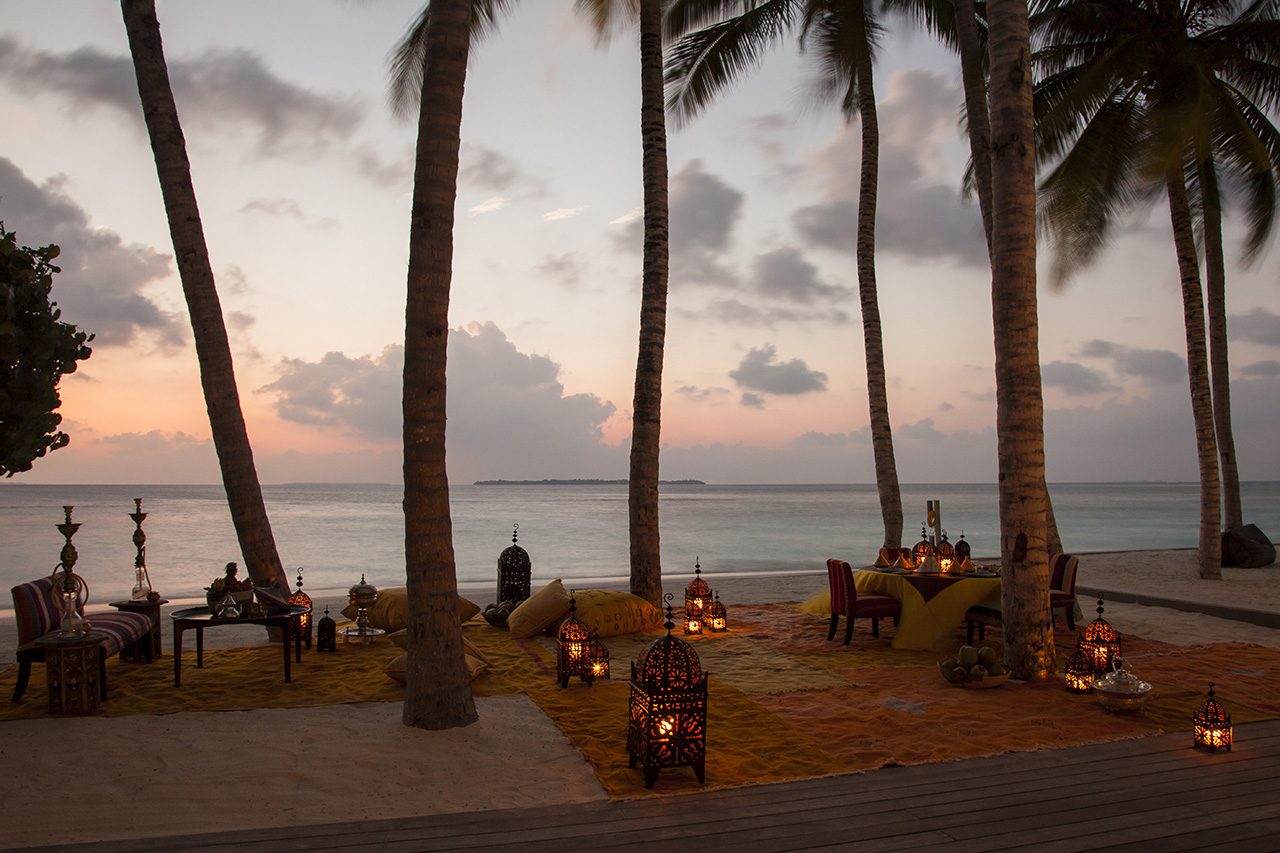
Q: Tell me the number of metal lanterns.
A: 15